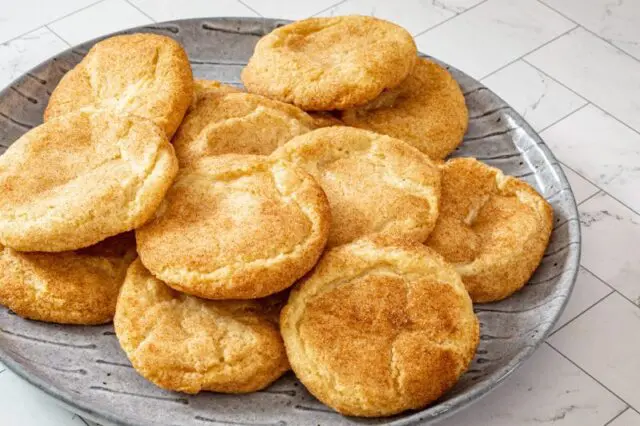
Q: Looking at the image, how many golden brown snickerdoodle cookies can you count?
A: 11